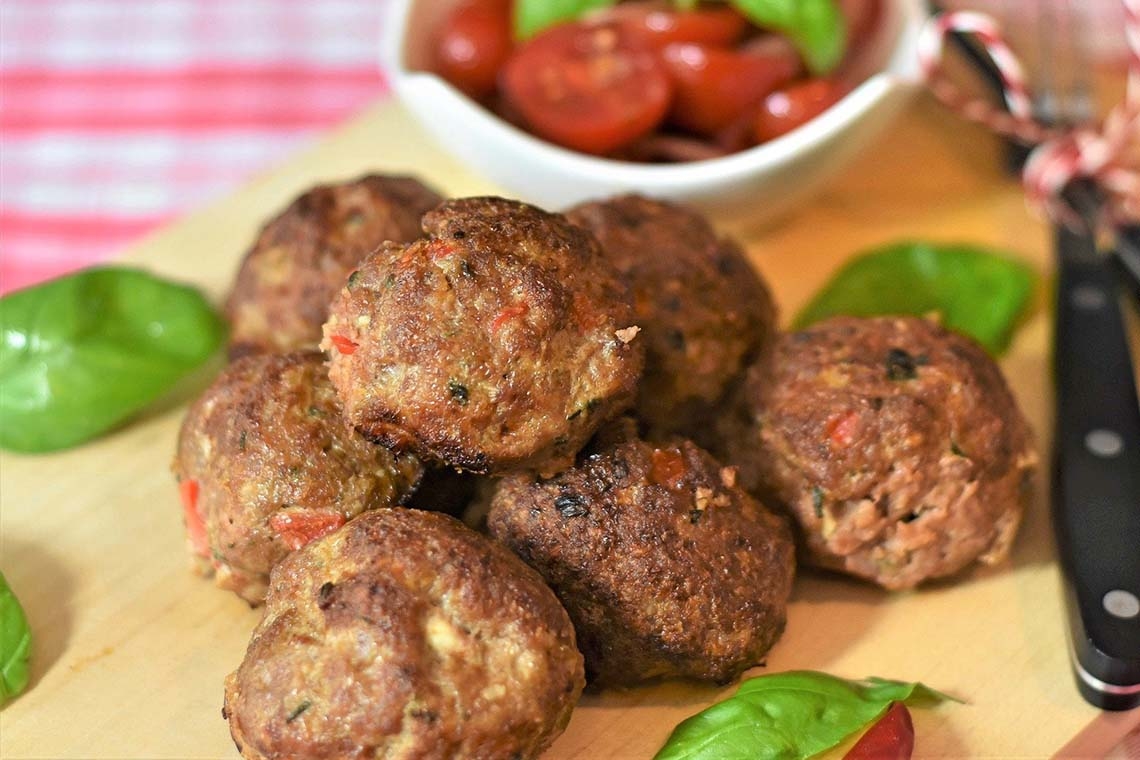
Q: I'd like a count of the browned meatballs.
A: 7